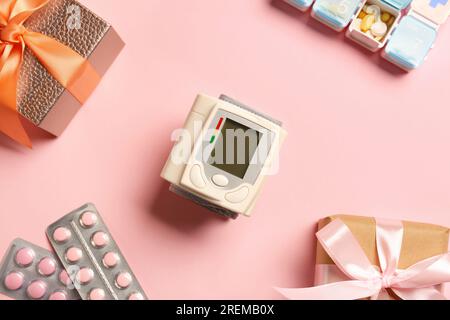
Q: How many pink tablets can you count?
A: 15